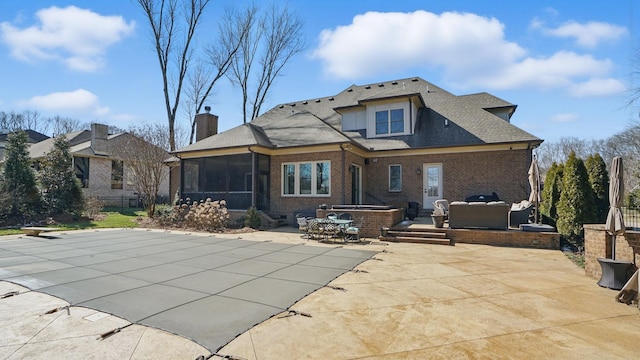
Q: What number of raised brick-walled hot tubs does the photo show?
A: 1